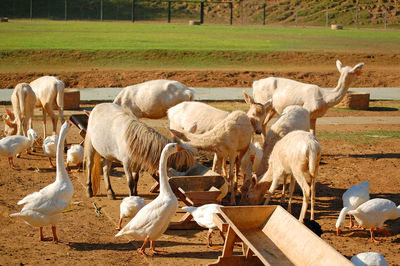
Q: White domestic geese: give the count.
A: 10